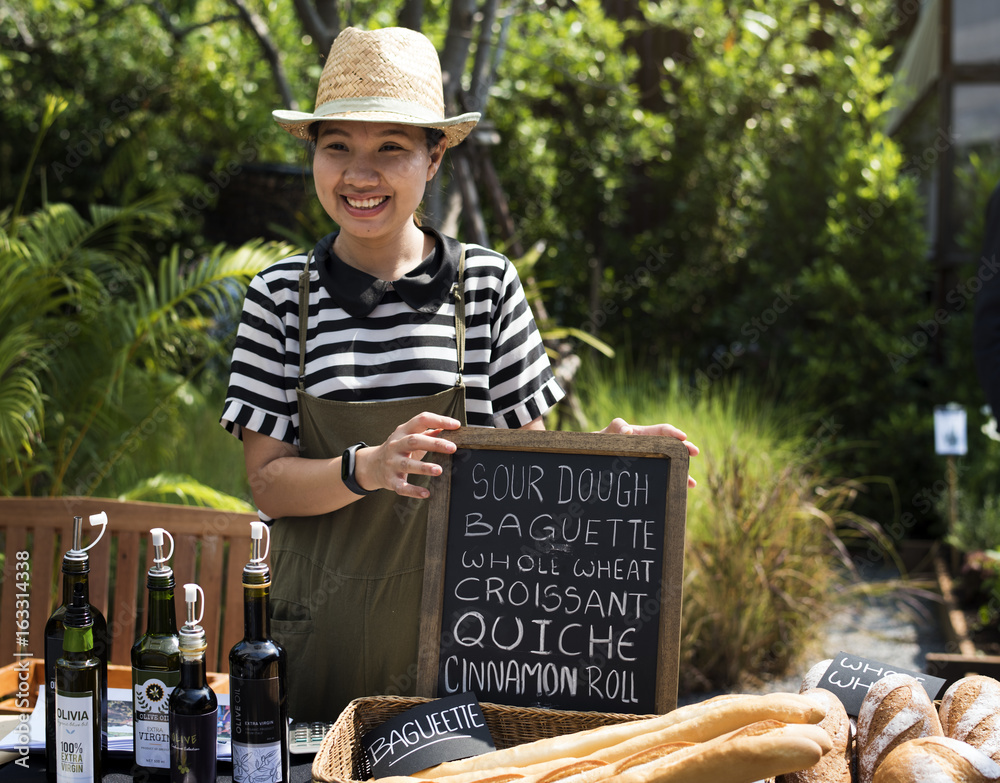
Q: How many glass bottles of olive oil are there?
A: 5